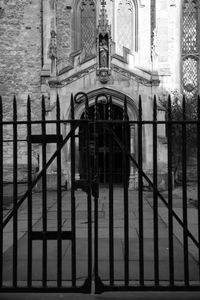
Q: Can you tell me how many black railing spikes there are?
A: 13